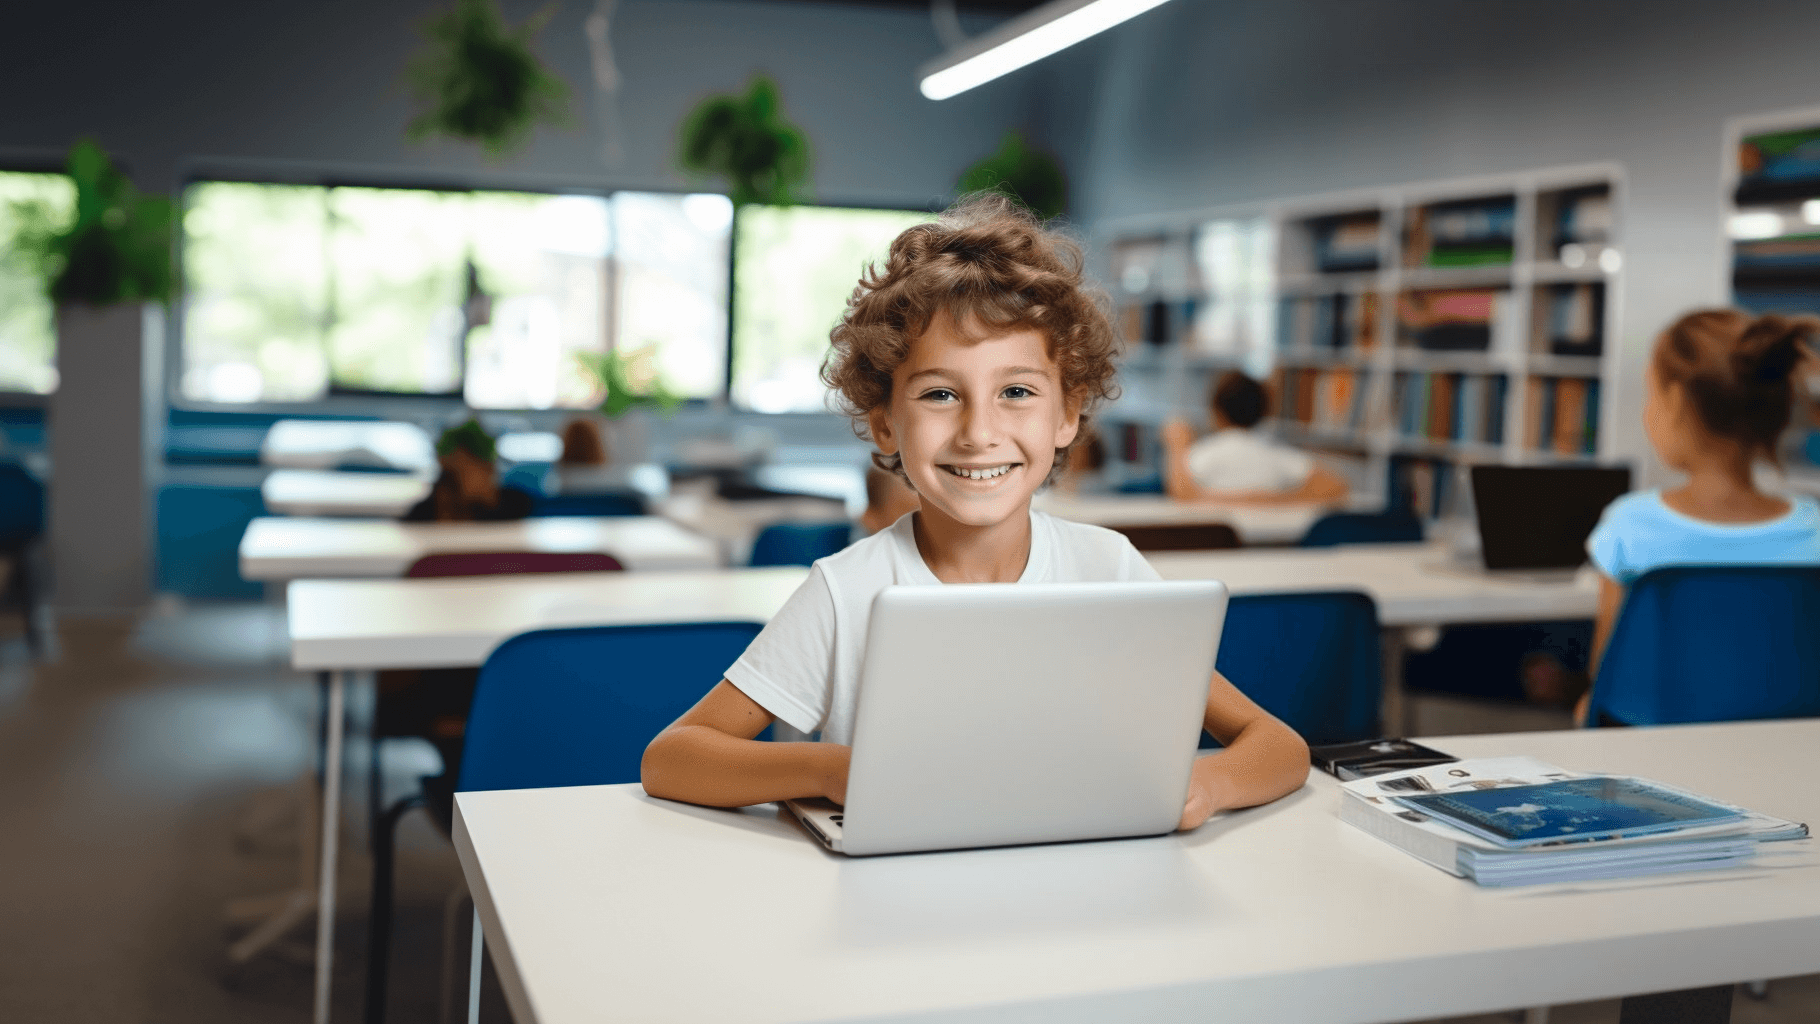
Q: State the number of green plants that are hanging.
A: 3